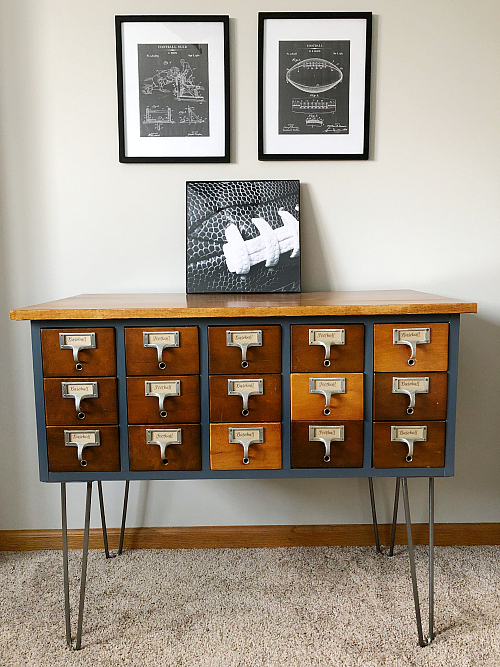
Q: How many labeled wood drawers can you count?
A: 15